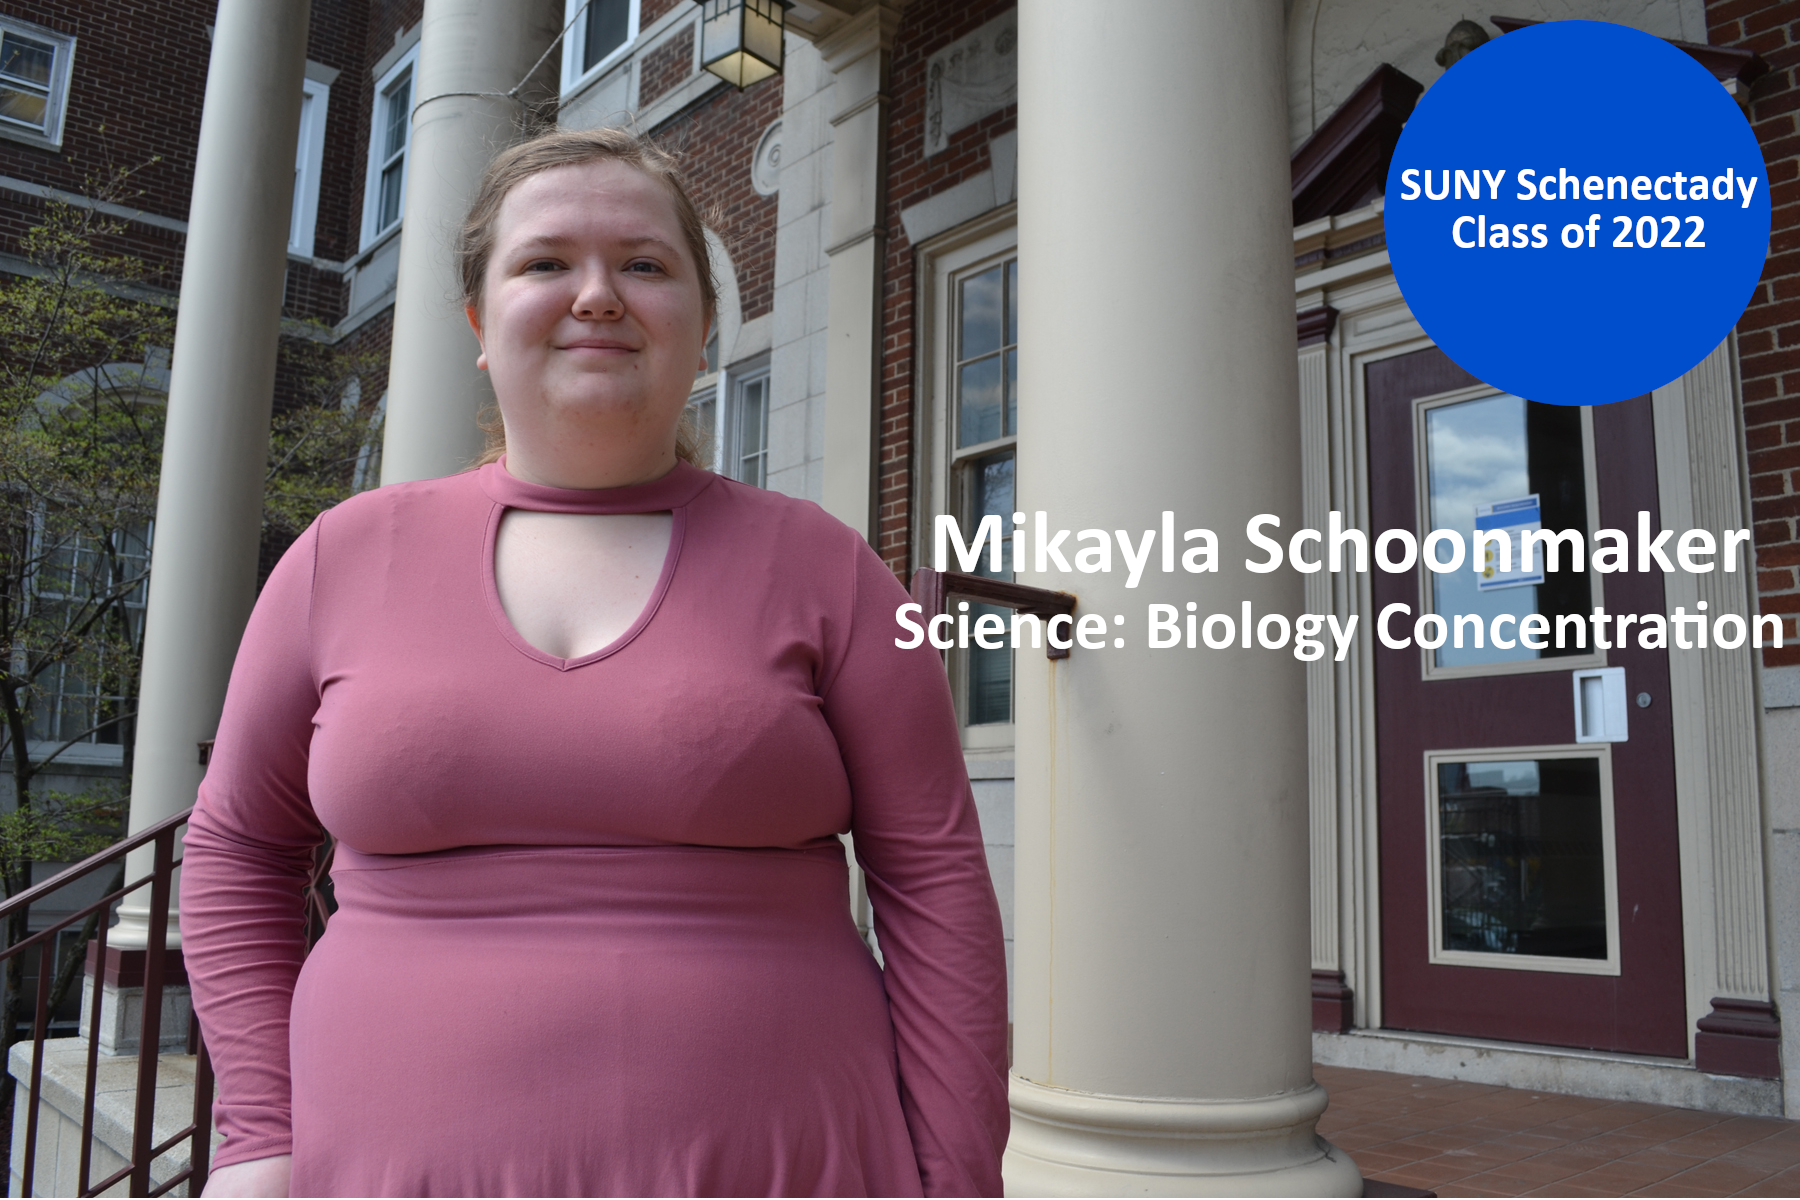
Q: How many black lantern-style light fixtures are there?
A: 1